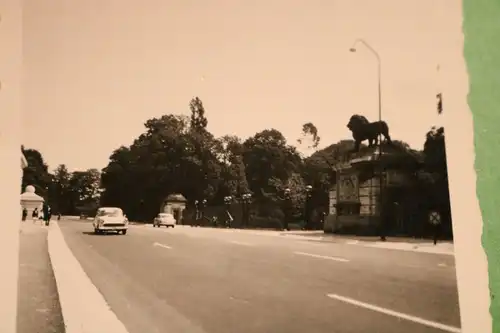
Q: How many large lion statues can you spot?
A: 1